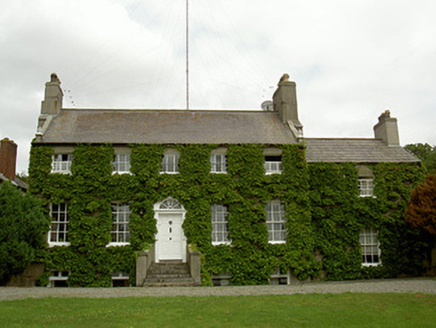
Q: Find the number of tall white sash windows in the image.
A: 5